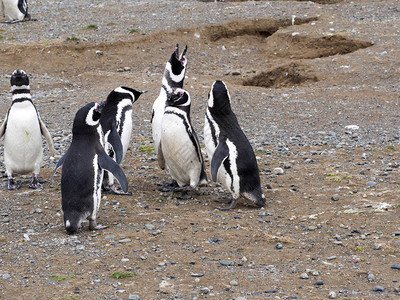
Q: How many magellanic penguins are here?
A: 7